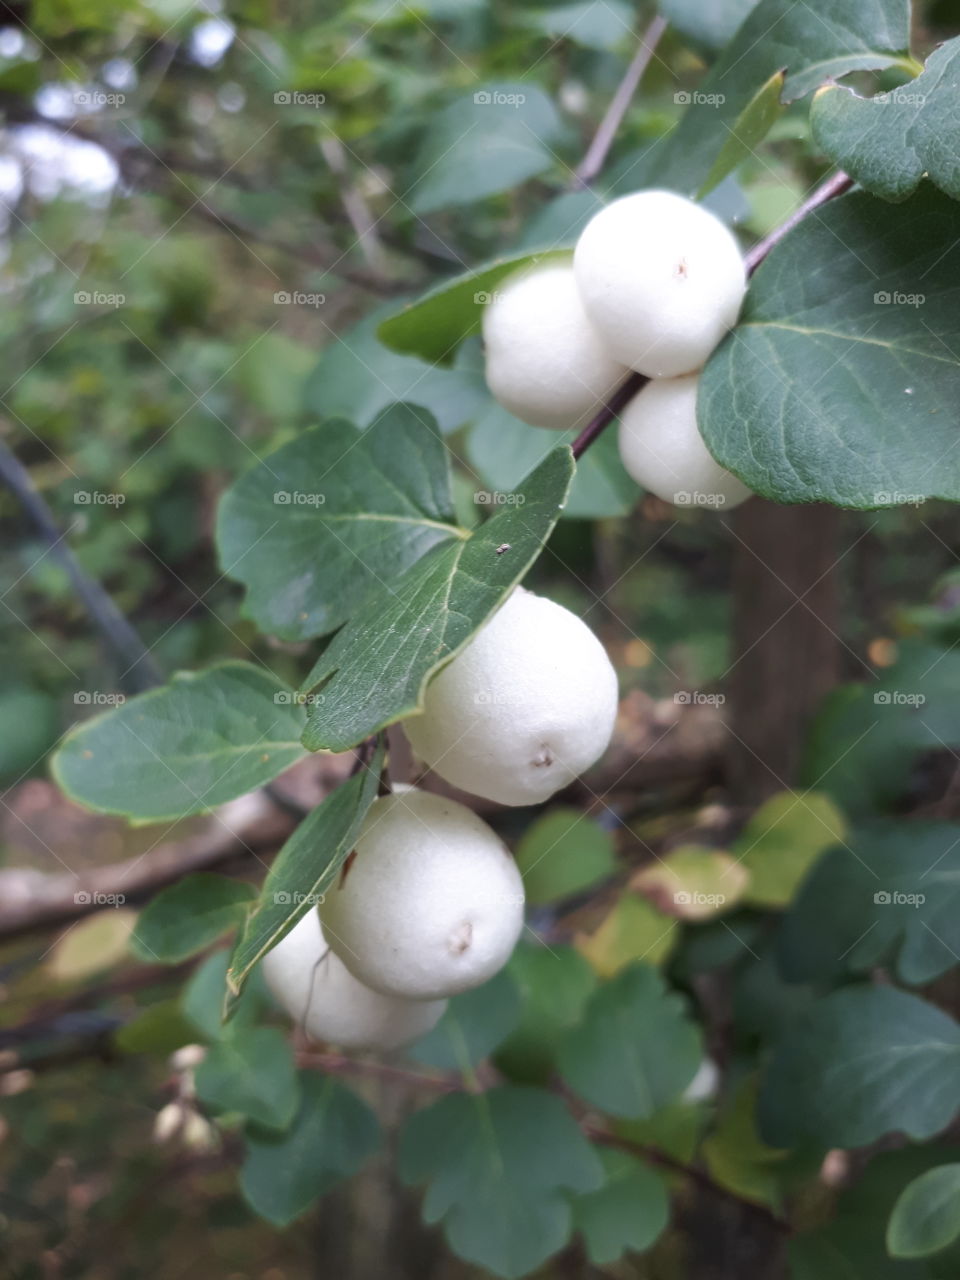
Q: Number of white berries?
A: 6